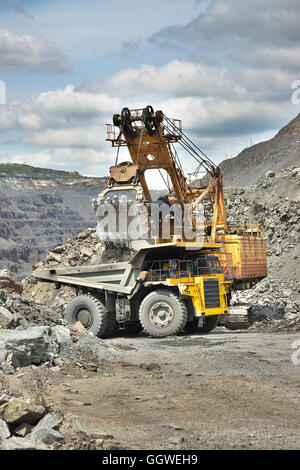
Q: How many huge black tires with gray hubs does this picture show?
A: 2